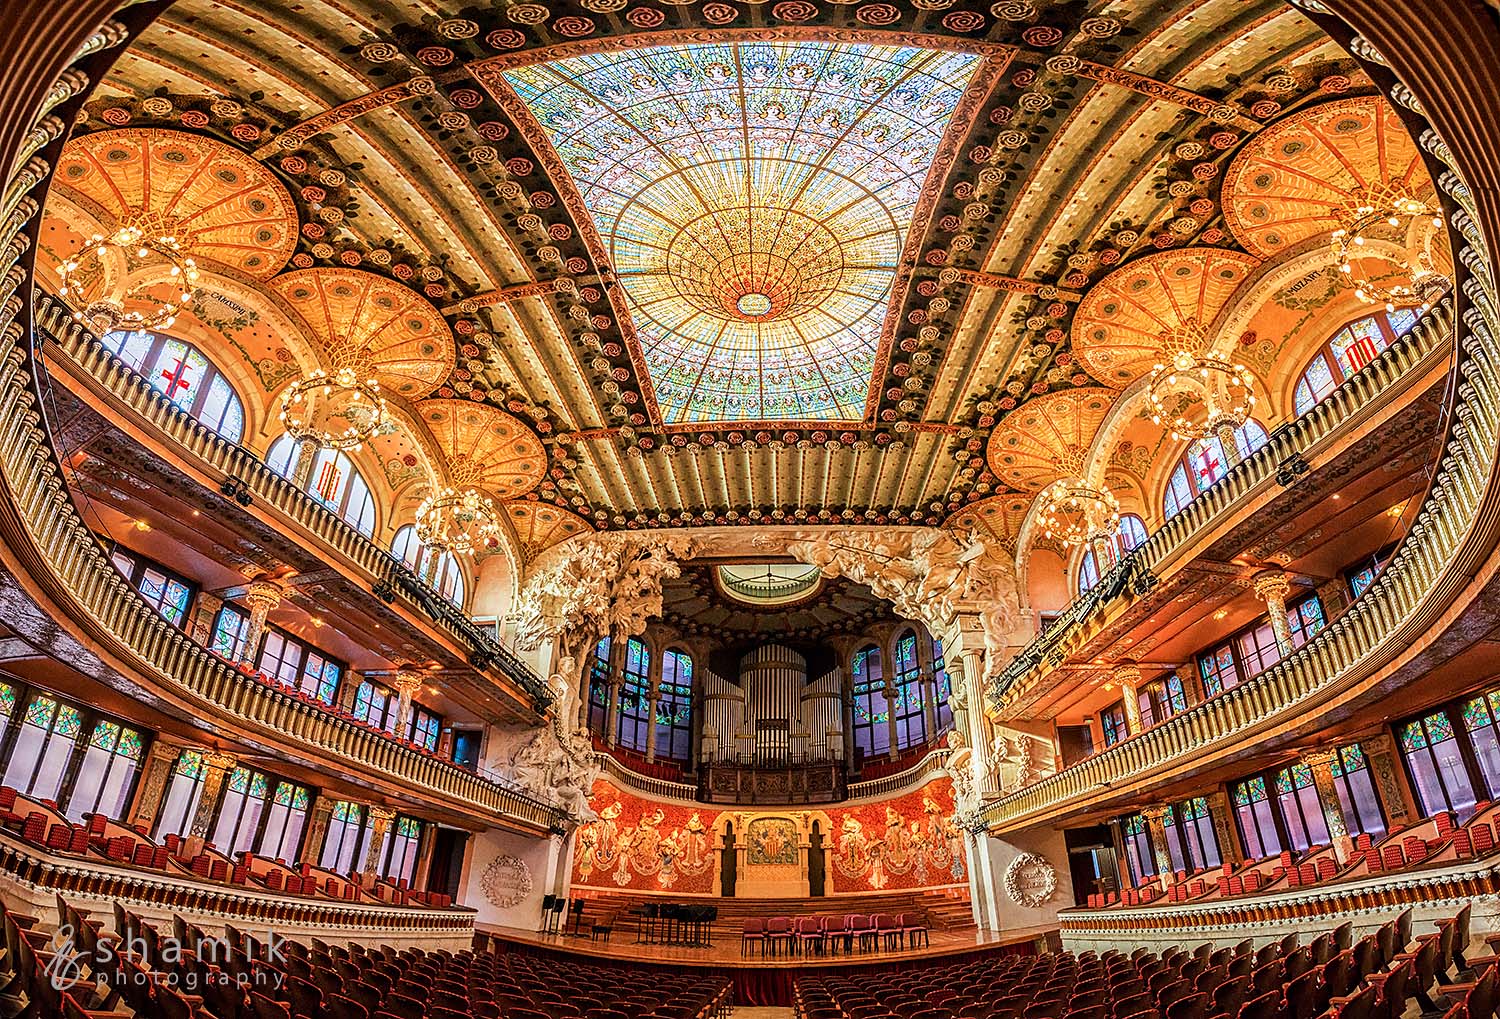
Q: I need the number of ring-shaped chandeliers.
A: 6